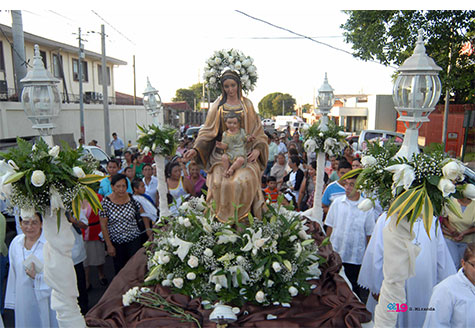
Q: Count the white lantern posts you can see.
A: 4